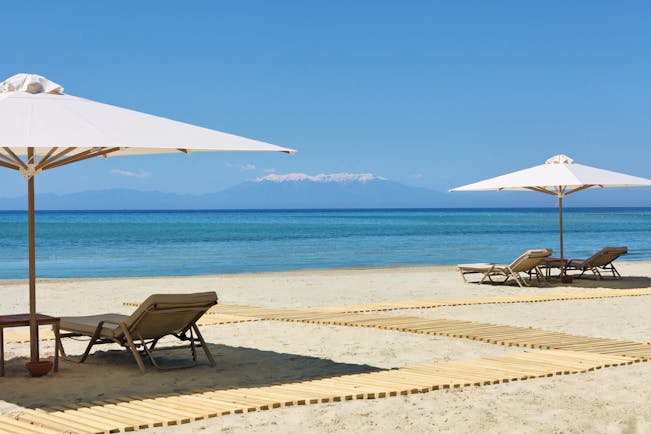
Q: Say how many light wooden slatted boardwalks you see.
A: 3